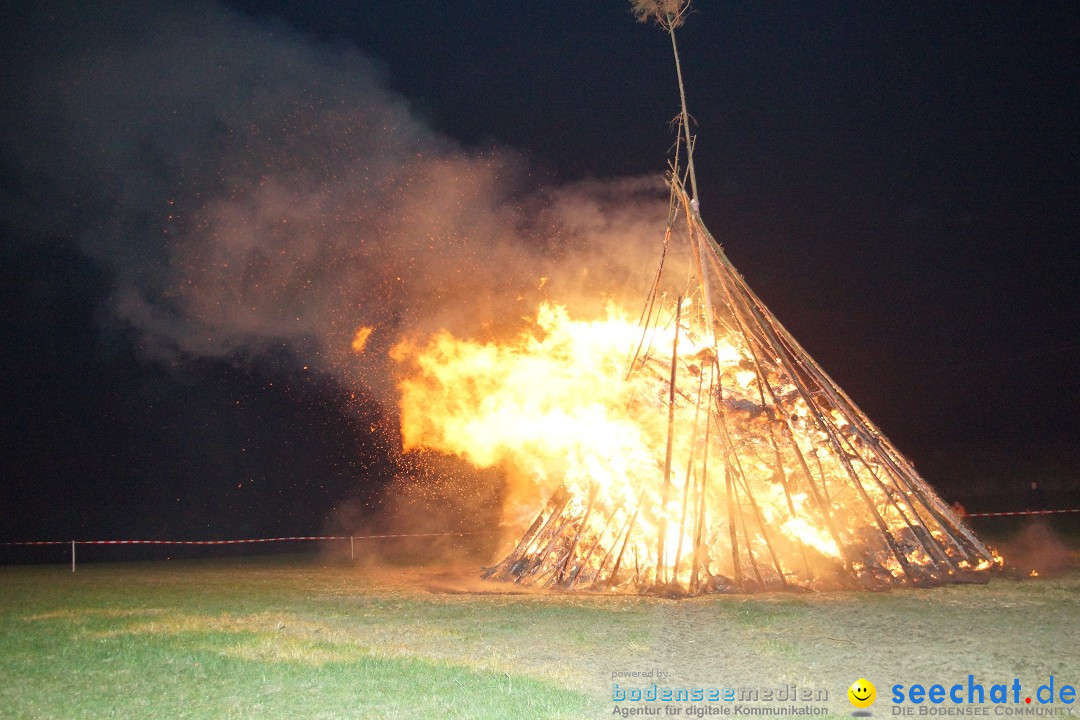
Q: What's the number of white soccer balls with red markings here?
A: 0